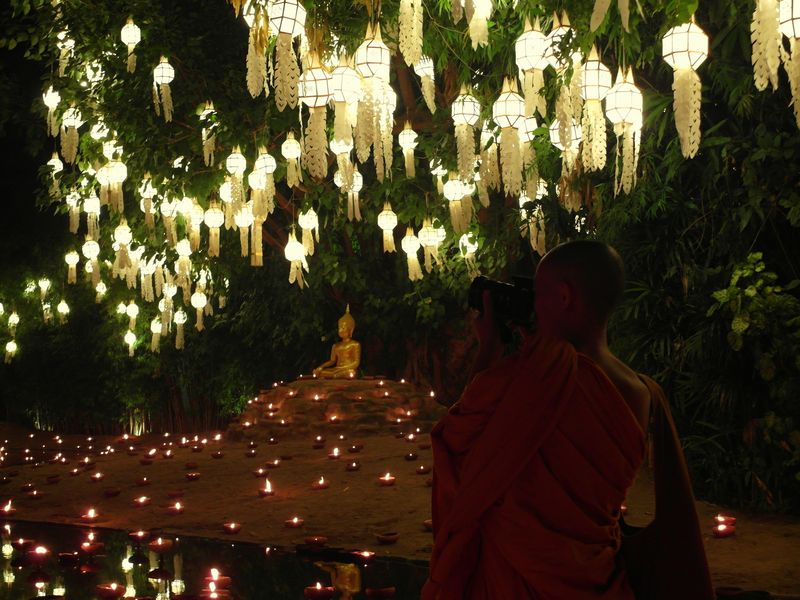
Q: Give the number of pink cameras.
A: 0